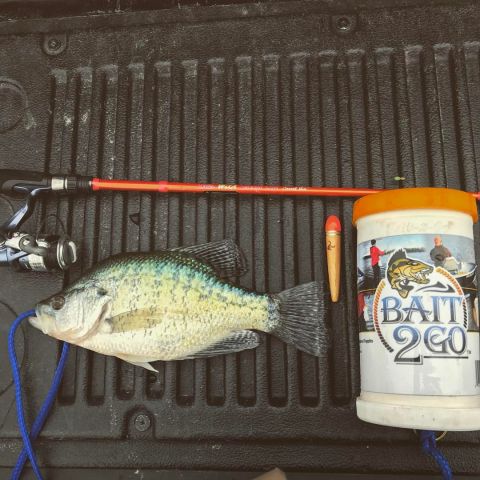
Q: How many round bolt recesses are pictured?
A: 3